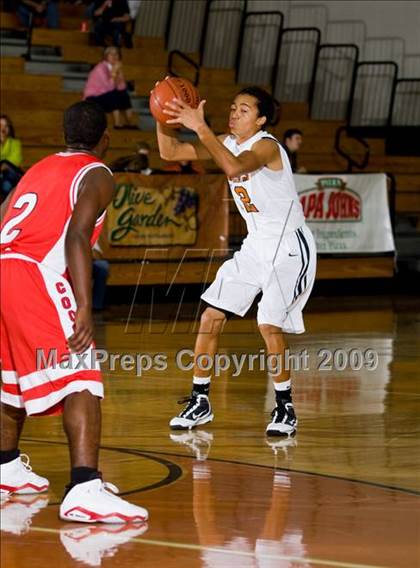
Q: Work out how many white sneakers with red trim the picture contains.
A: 2